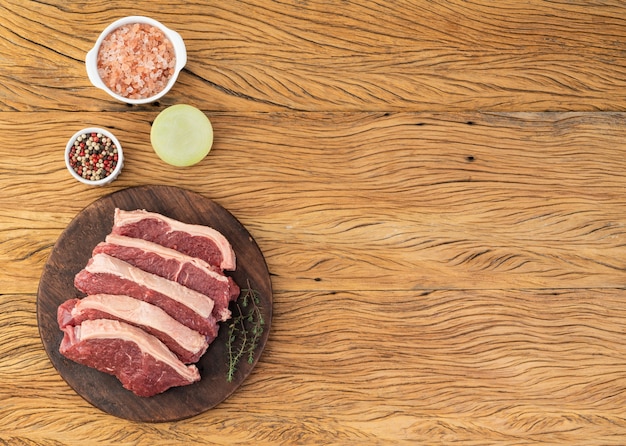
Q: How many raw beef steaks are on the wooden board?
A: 5